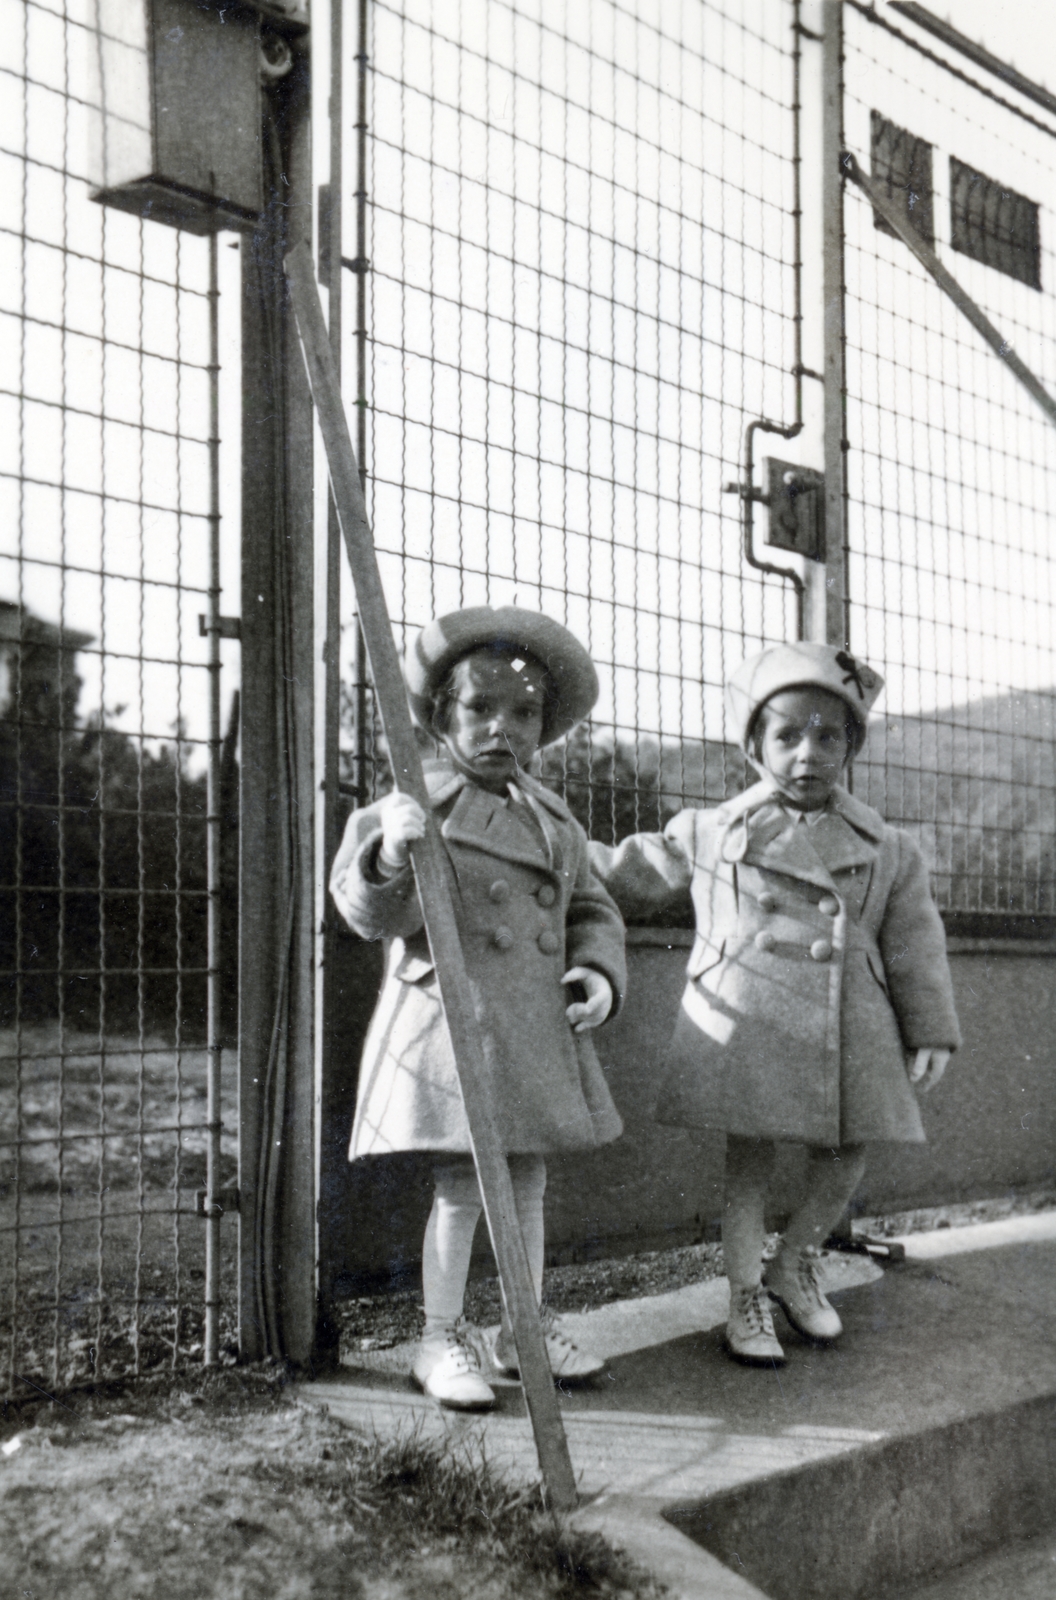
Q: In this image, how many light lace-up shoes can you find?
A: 4